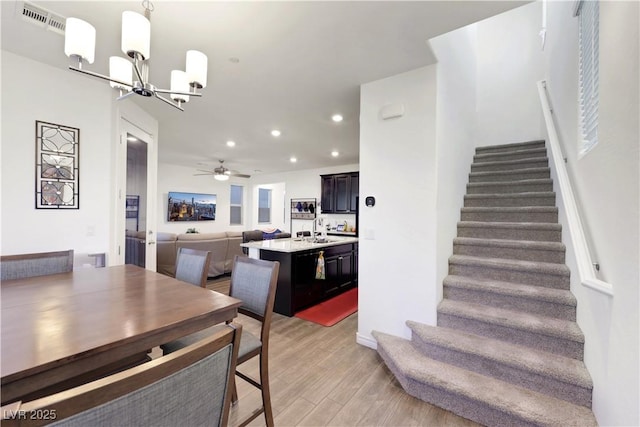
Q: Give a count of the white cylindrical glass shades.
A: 5